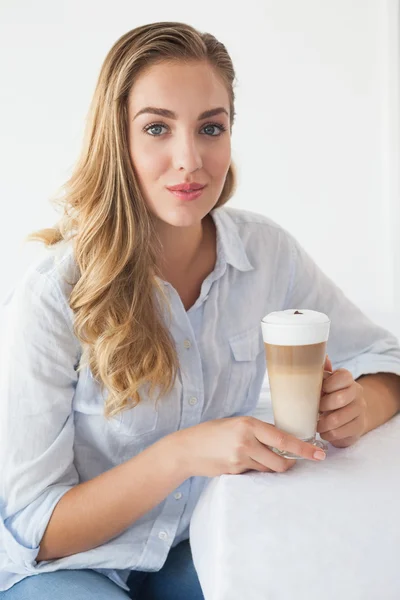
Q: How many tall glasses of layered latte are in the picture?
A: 1